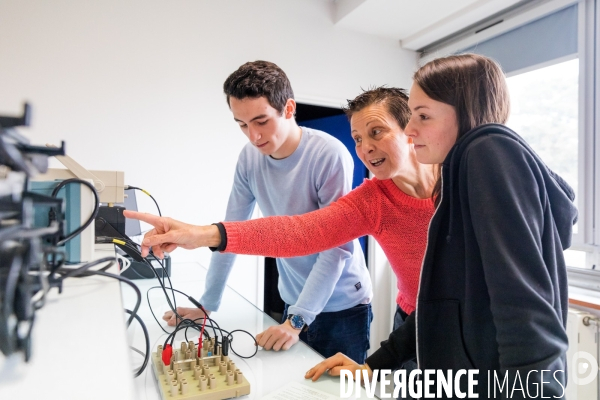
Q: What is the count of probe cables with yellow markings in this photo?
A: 2